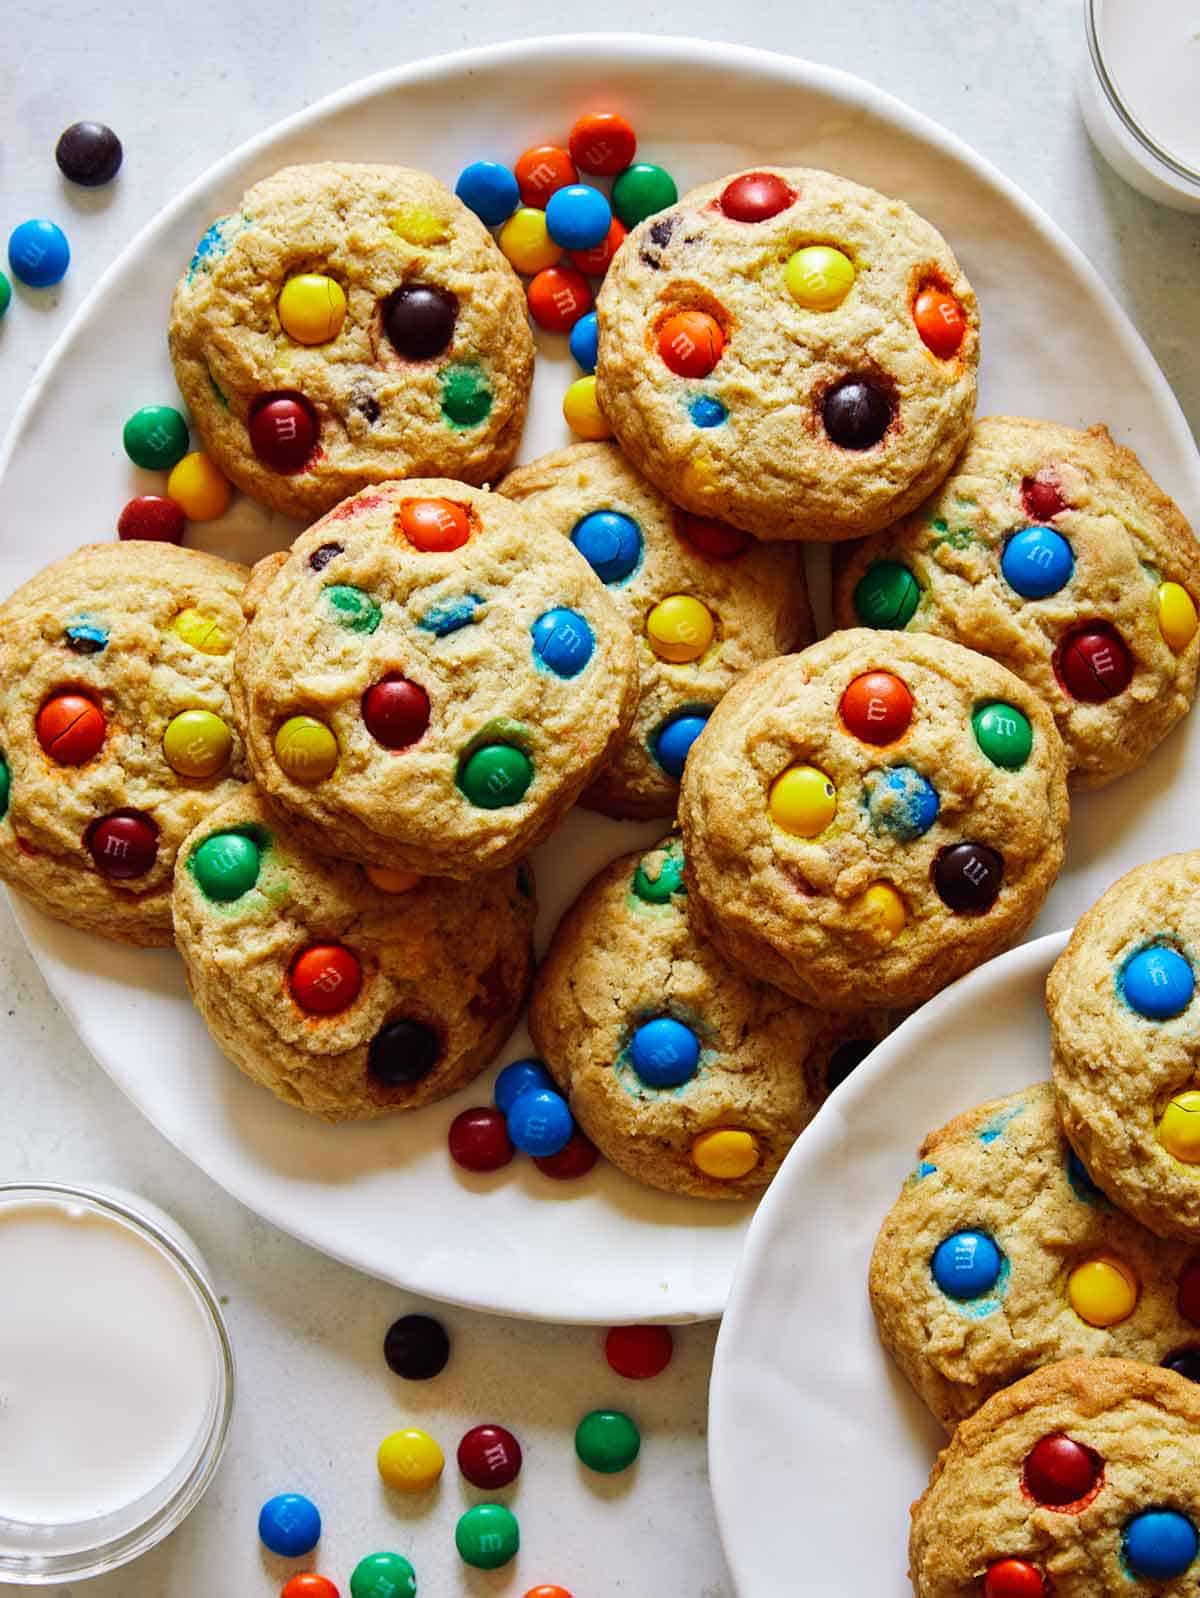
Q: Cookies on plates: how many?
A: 12